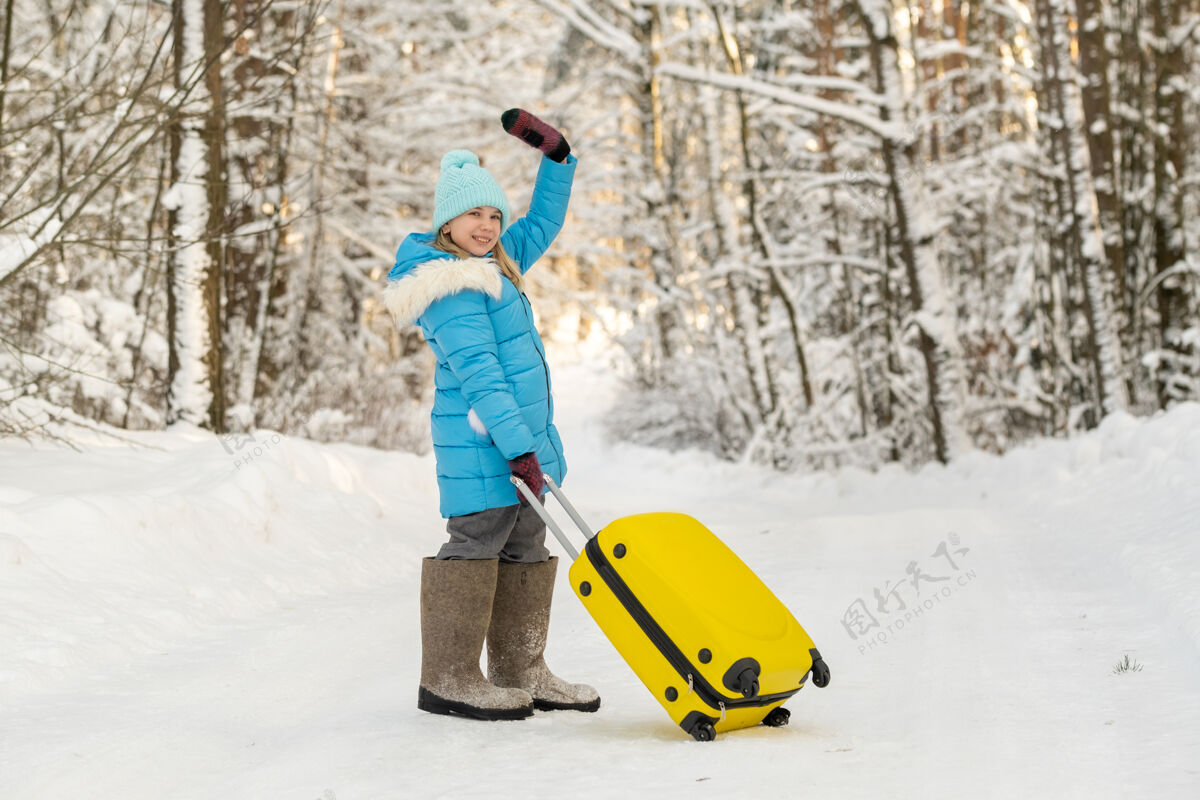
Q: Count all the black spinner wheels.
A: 4